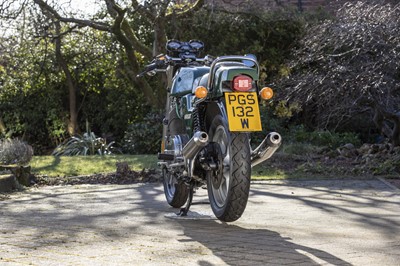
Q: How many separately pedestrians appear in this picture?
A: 0